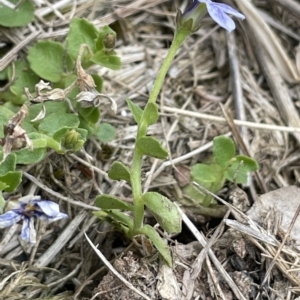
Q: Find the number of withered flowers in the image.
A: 3